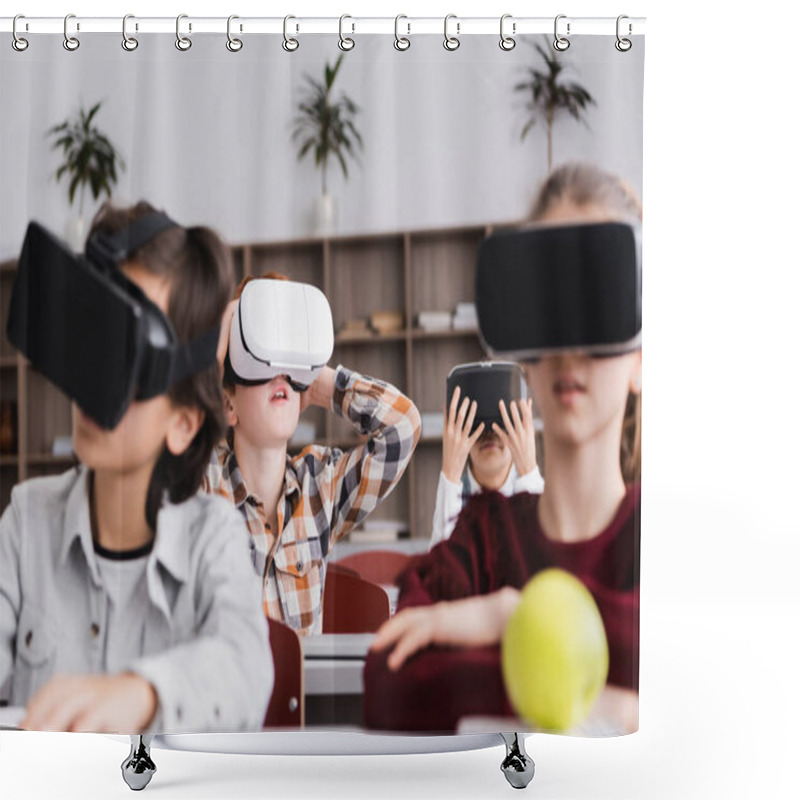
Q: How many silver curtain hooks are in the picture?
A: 12